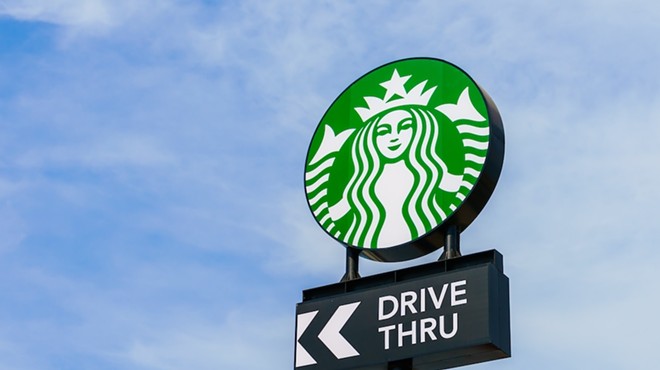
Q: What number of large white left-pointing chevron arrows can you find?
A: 2